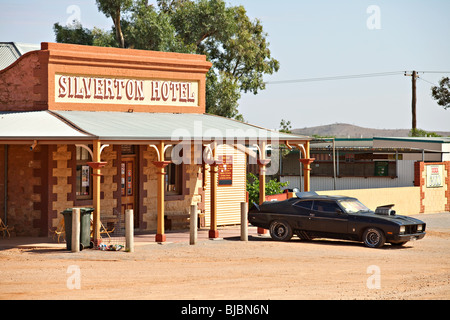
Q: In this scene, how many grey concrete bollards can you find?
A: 4